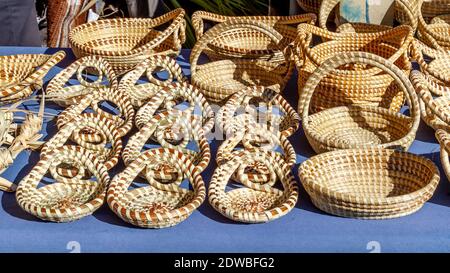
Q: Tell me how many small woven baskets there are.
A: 11